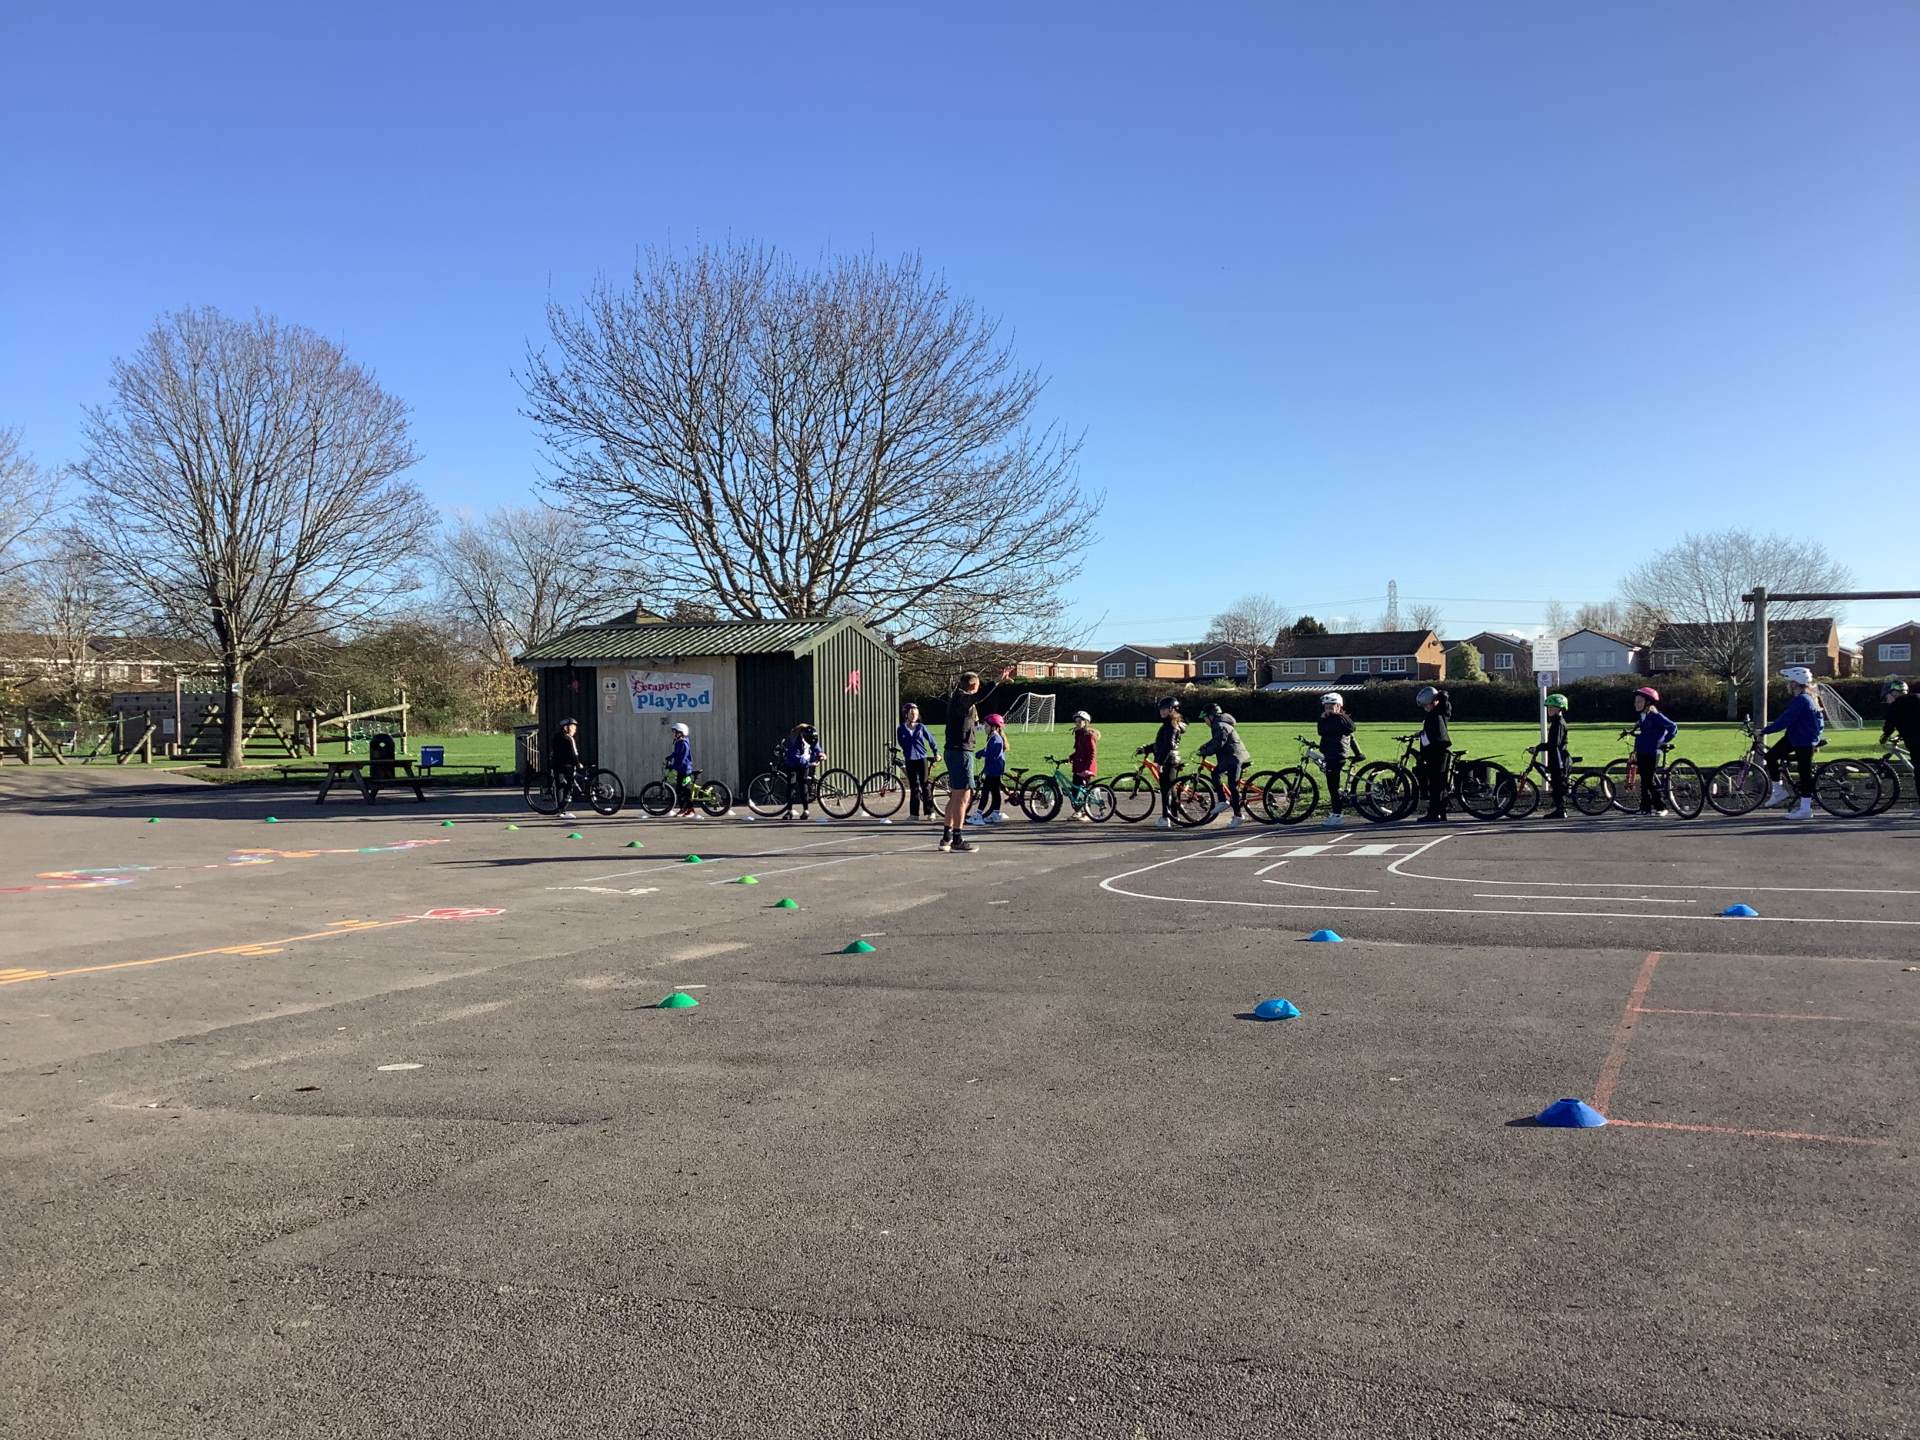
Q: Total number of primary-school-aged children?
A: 14